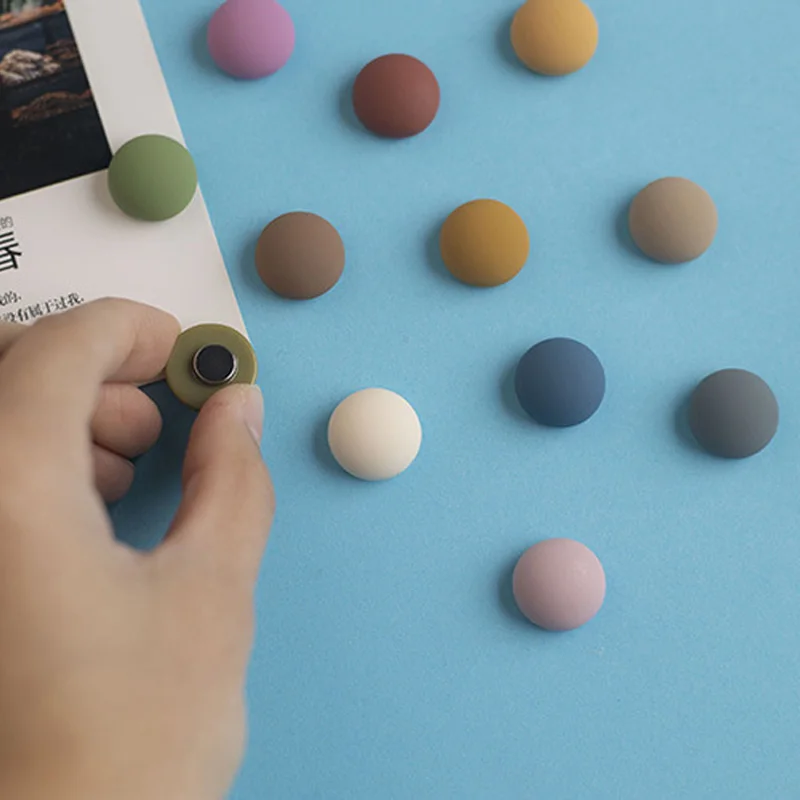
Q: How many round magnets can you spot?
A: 12